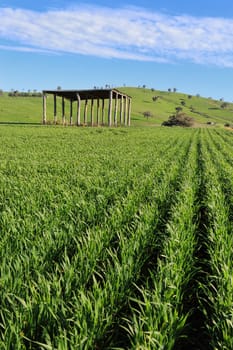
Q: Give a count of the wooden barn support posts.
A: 14